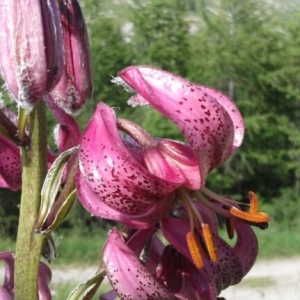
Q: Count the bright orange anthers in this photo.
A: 4